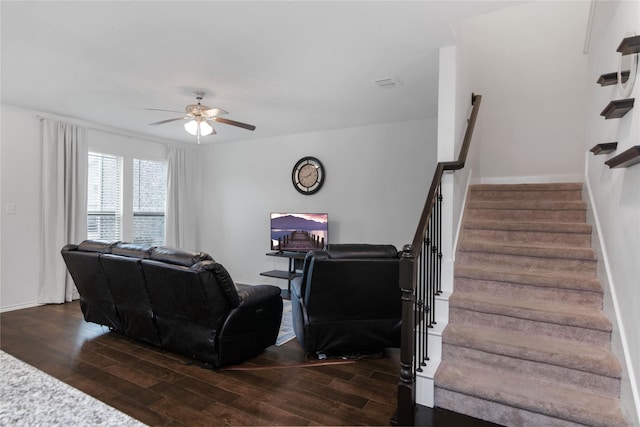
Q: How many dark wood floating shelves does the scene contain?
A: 5